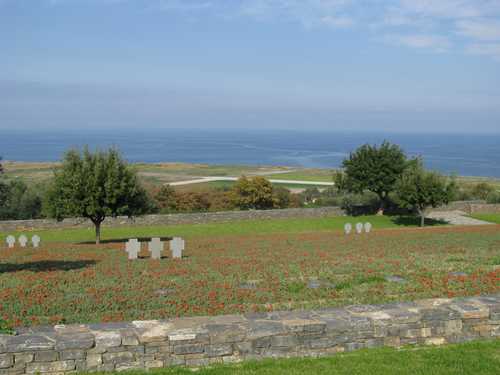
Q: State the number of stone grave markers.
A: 9